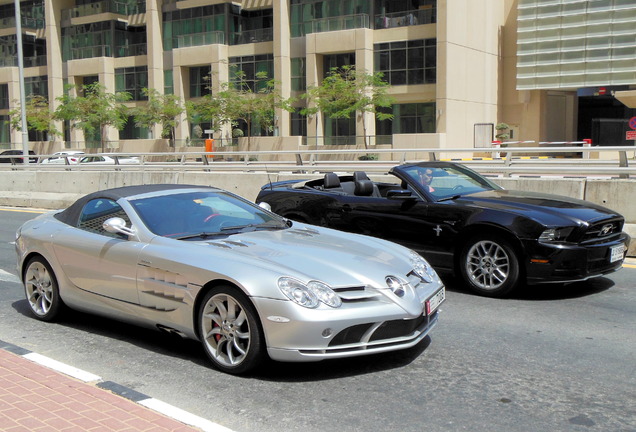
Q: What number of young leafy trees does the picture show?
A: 5